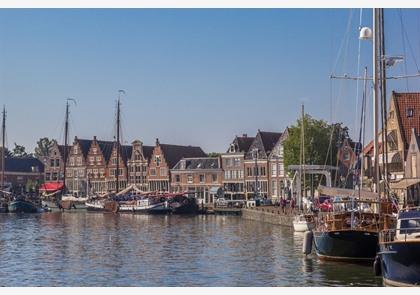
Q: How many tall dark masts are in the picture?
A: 3